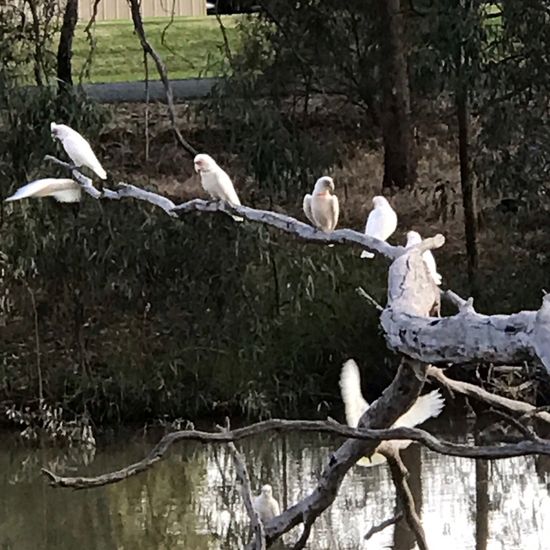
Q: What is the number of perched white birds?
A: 6